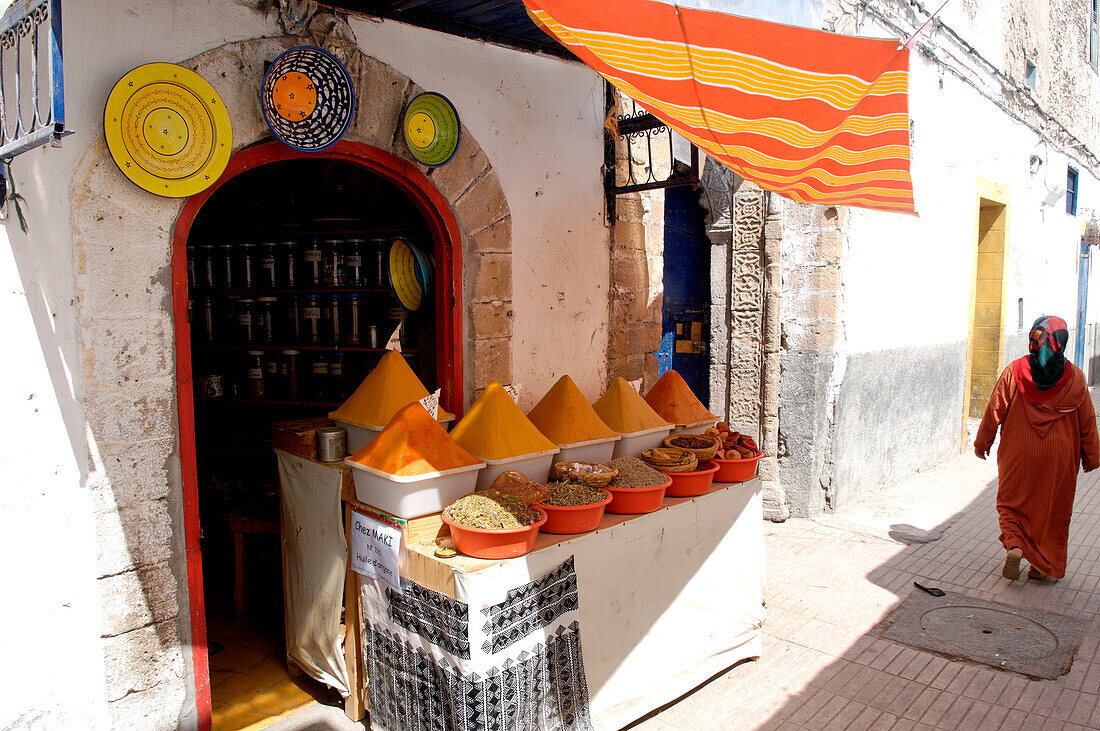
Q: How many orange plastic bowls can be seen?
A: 5